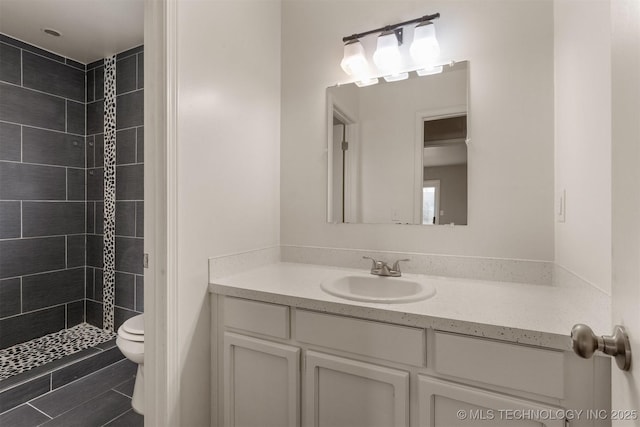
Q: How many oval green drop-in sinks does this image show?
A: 0